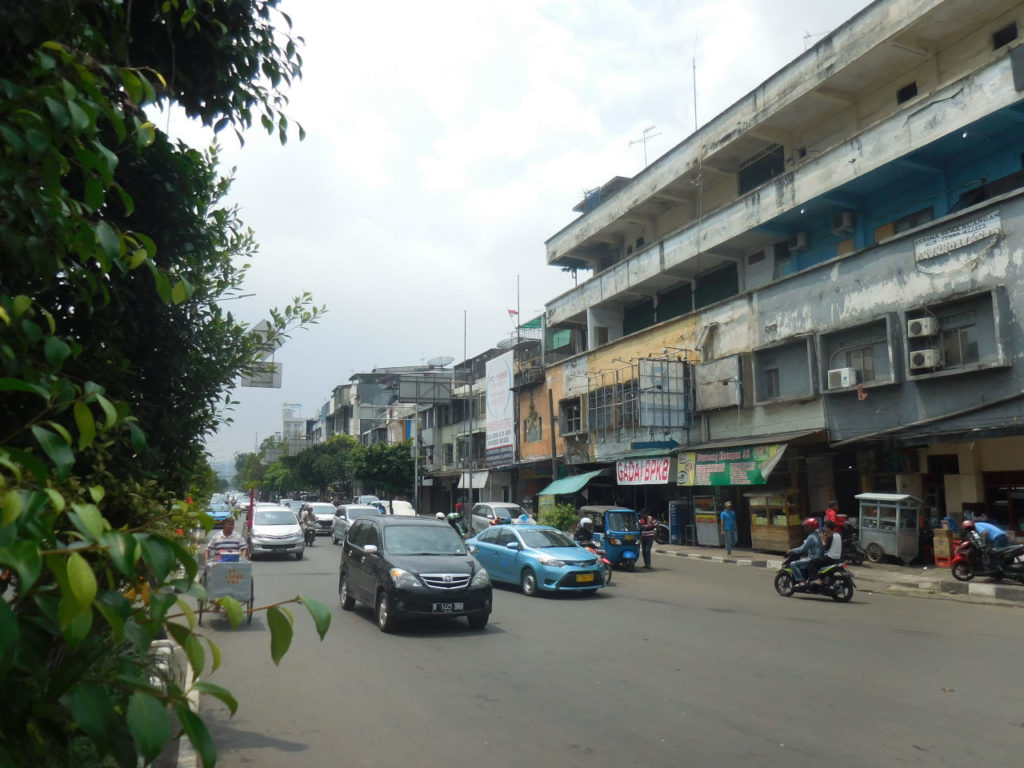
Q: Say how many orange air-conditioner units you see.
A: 0